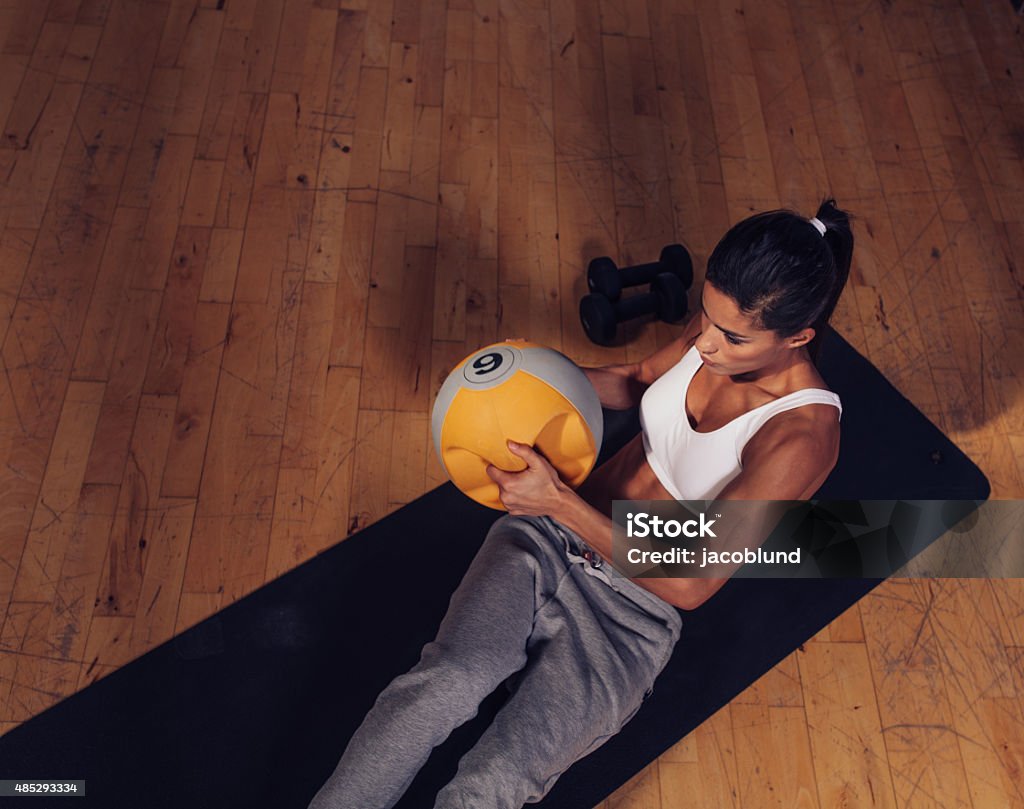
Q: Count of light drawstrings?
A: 1